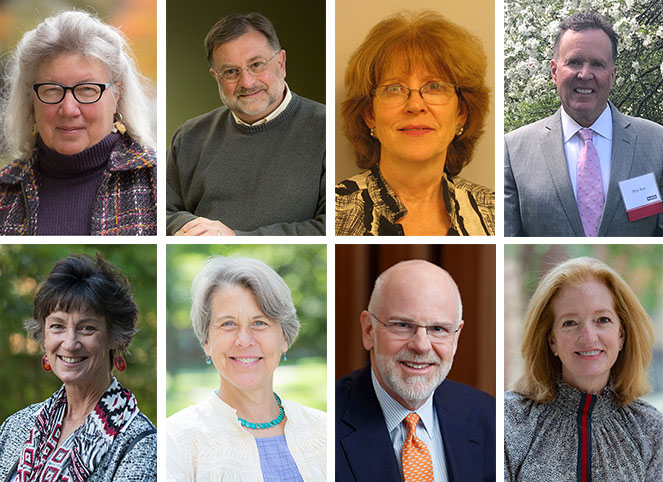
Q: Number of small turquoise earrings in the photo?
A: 2